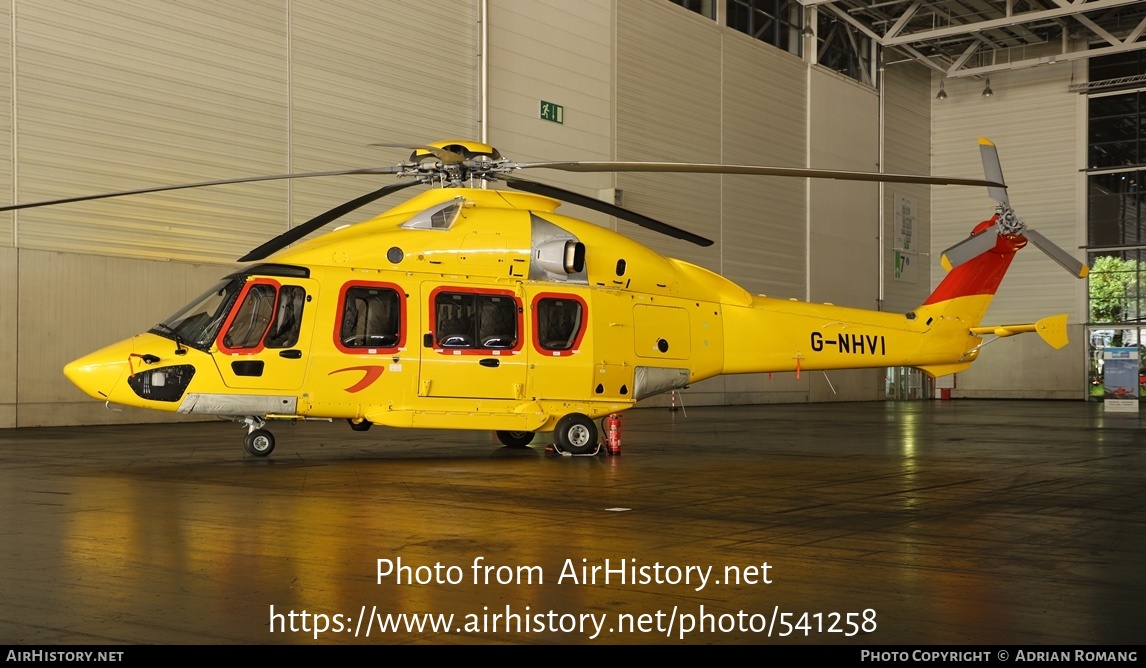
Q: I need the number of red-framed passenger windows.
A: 3